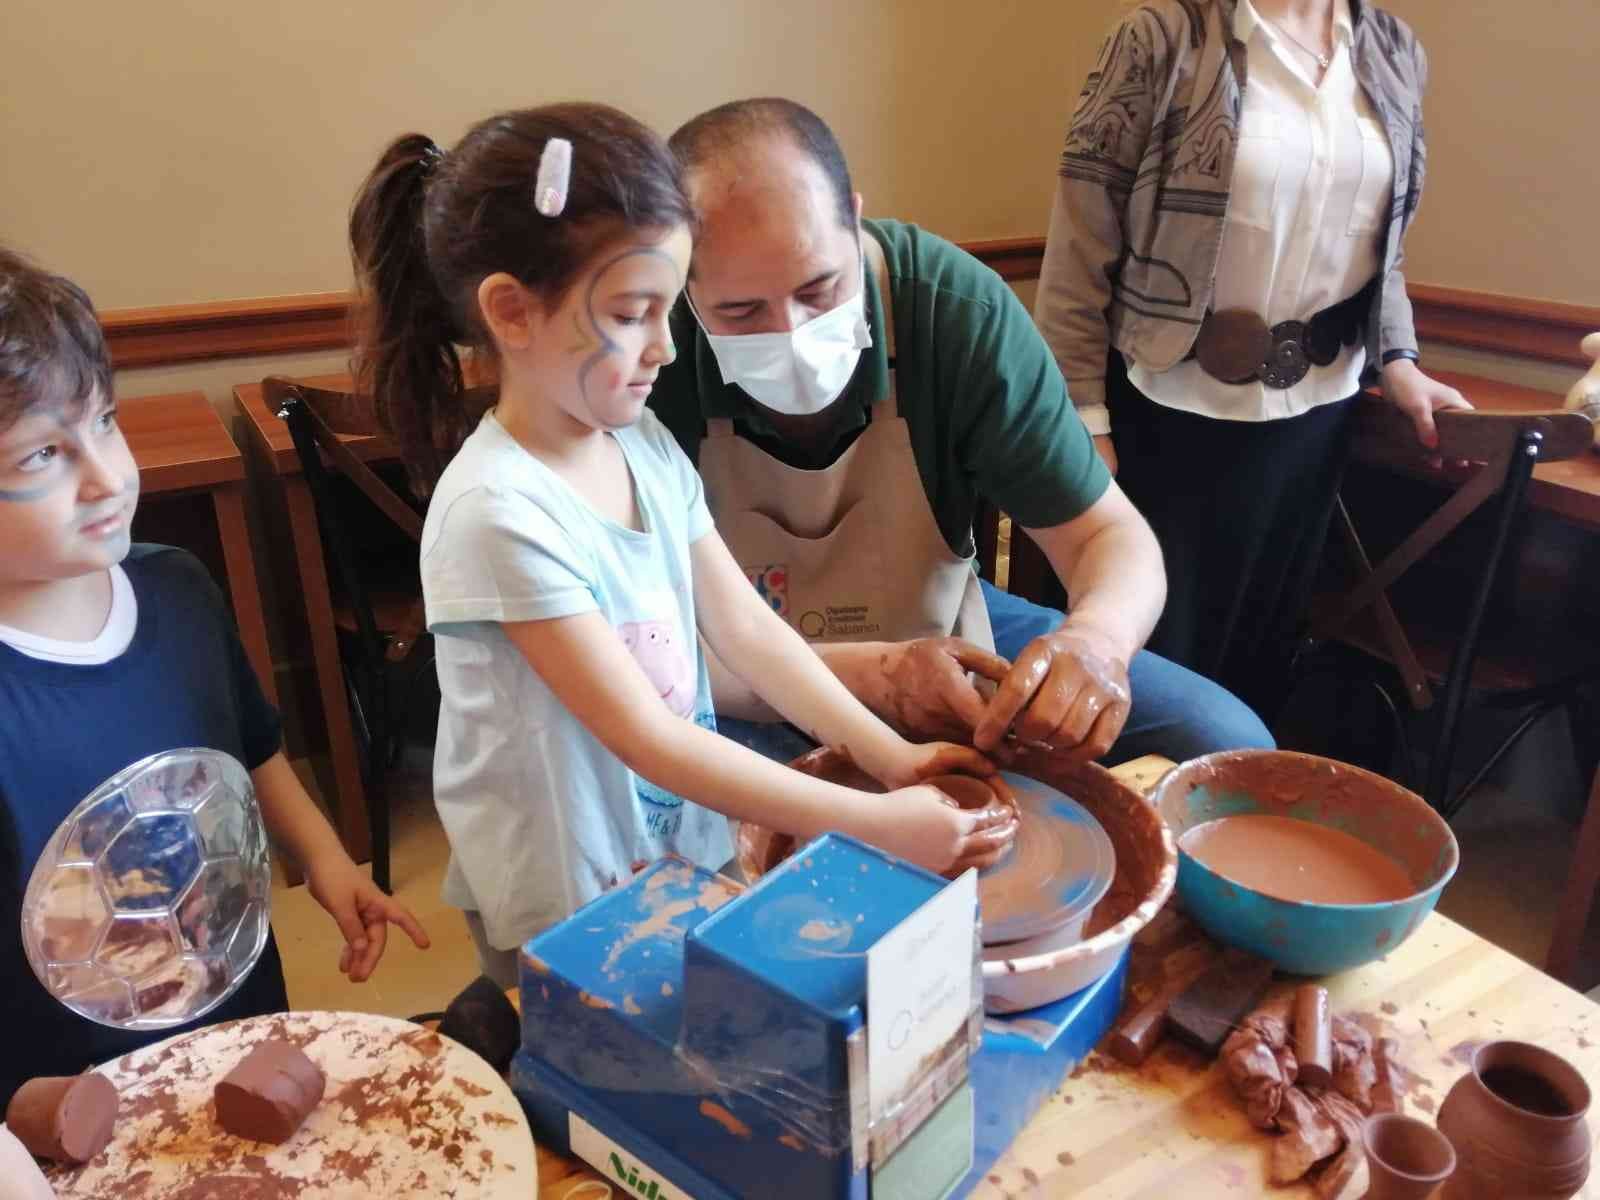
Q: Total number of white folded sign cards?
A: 1